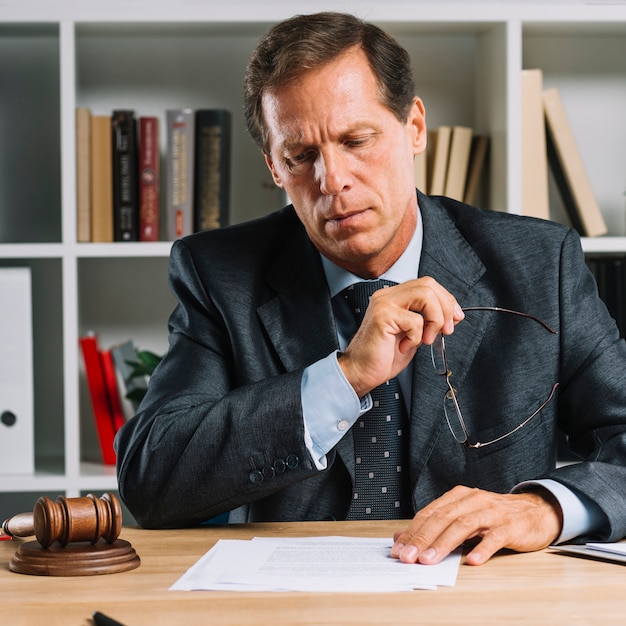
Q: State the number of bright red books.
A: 2